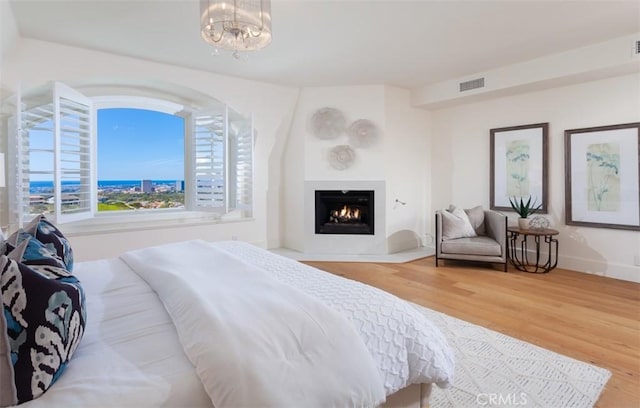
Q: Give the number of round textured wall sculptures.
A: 3